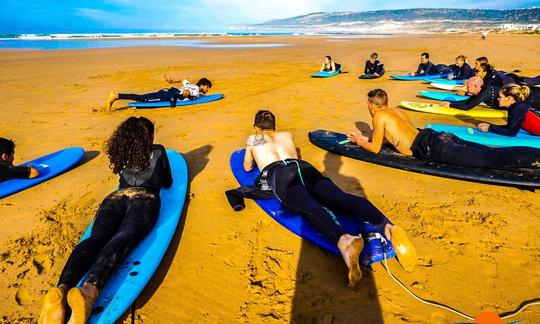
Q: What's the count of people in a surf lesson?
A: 13